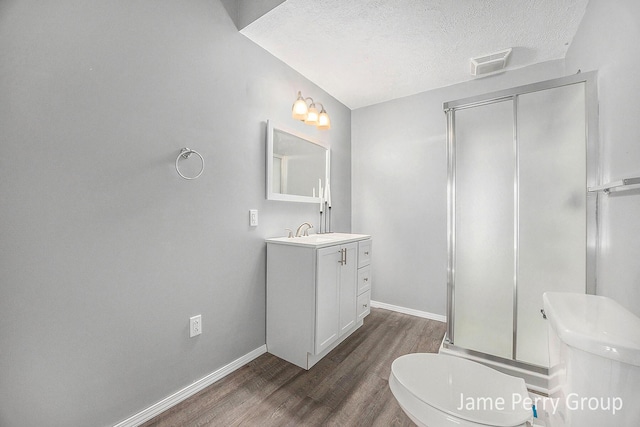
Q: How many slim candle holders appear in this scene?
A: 3